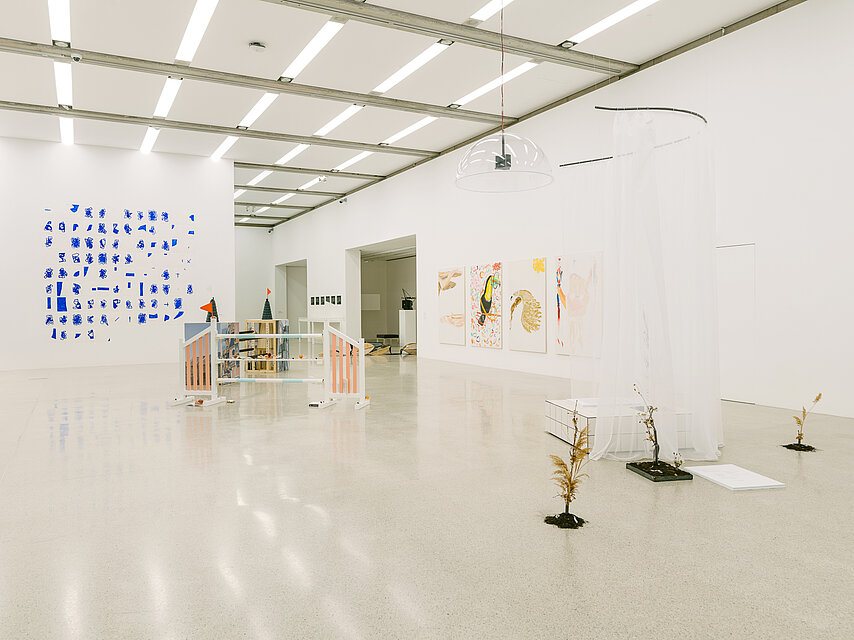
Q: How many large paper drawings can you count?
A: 4